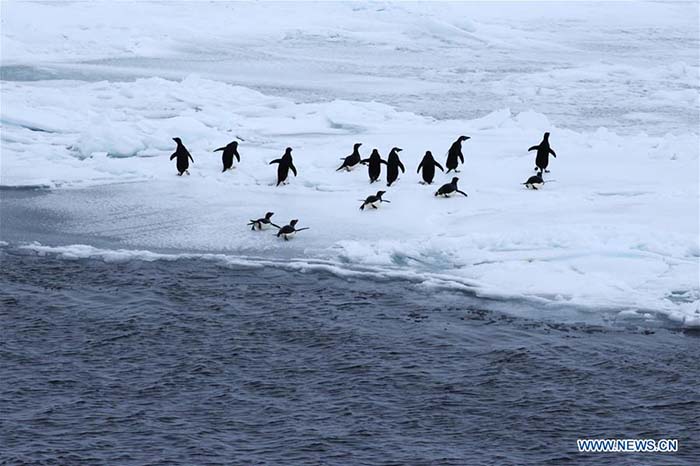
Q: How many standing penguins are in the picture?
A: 8